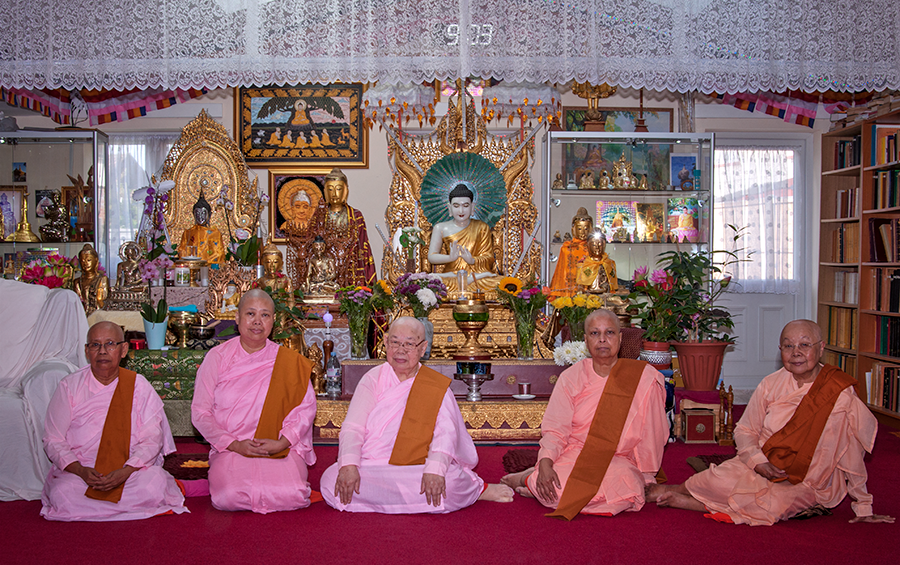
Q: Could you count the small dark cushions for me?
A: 3